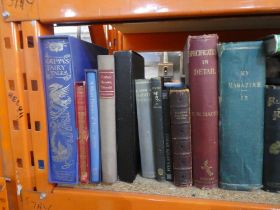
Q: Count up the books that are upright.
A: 12